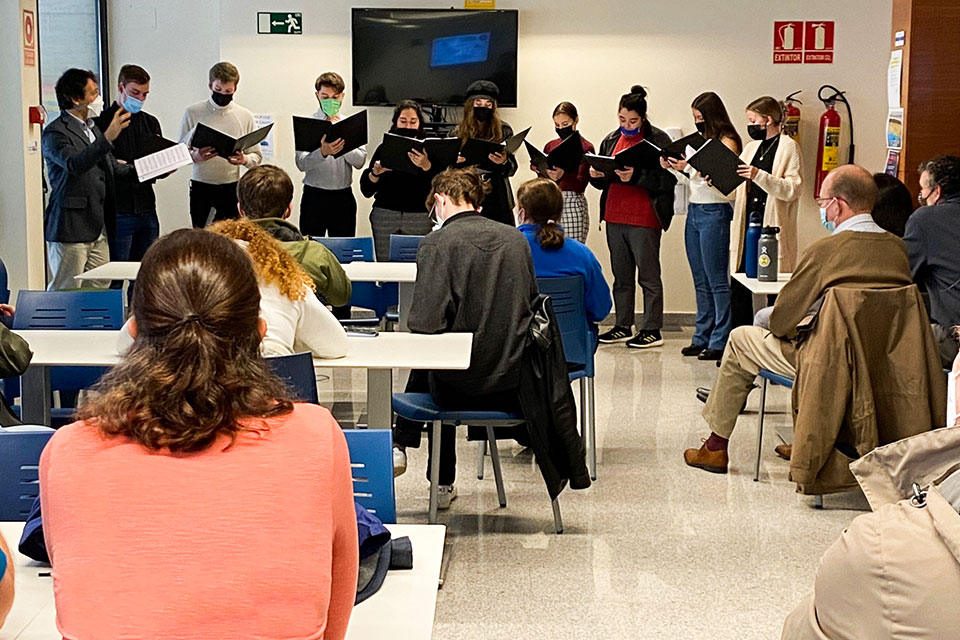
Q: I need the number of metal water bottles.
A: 2